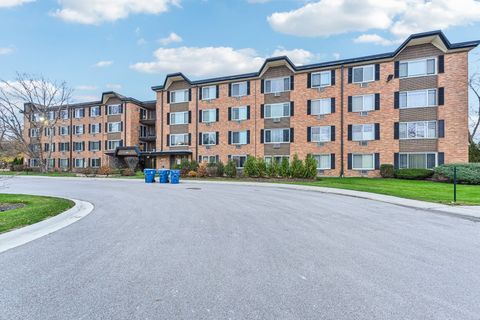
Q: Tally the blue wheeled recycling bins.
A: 3